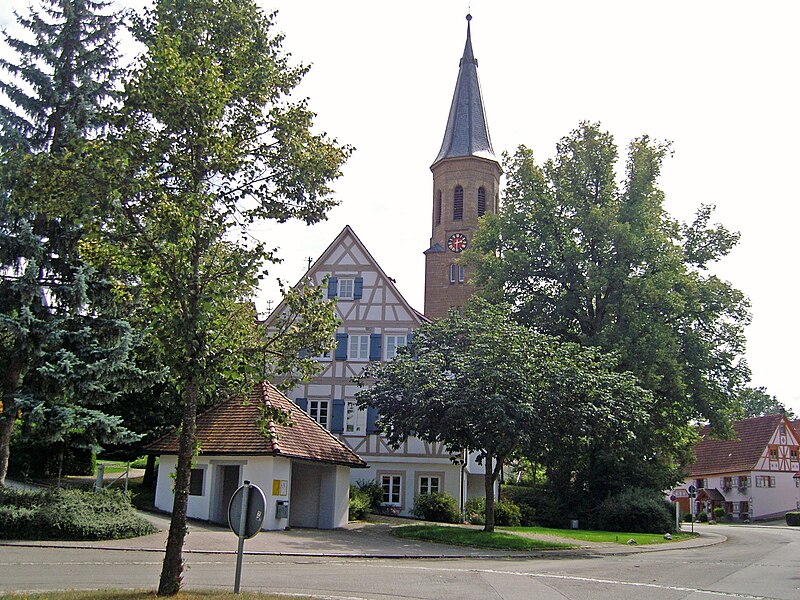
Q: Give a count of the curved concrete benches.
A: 0